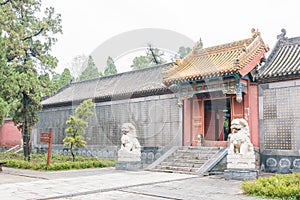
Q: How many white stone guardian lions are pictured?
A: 2